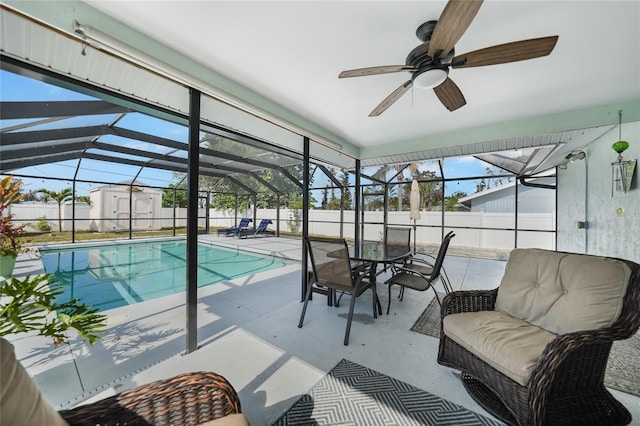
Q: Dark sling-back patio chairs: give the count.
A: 4